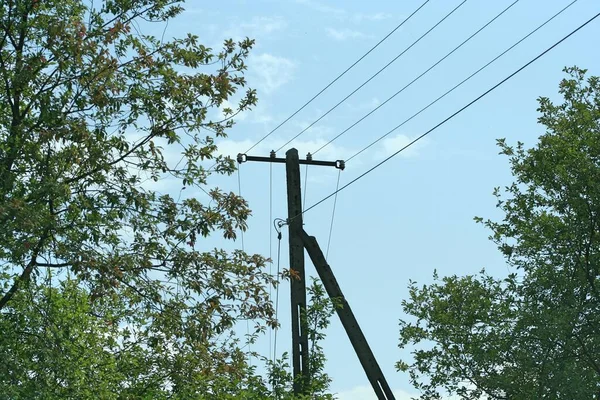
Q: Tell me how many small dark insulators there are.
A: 4